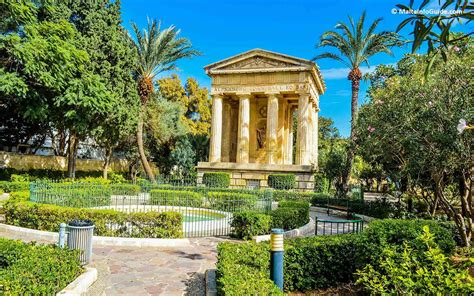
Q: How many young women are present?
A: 0